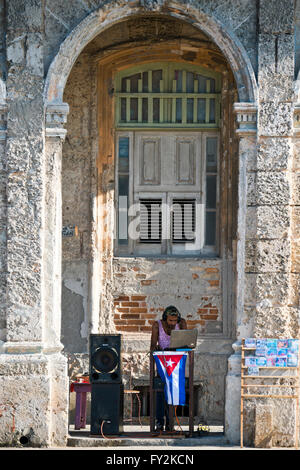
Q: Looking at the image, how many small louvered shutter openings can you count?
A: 2